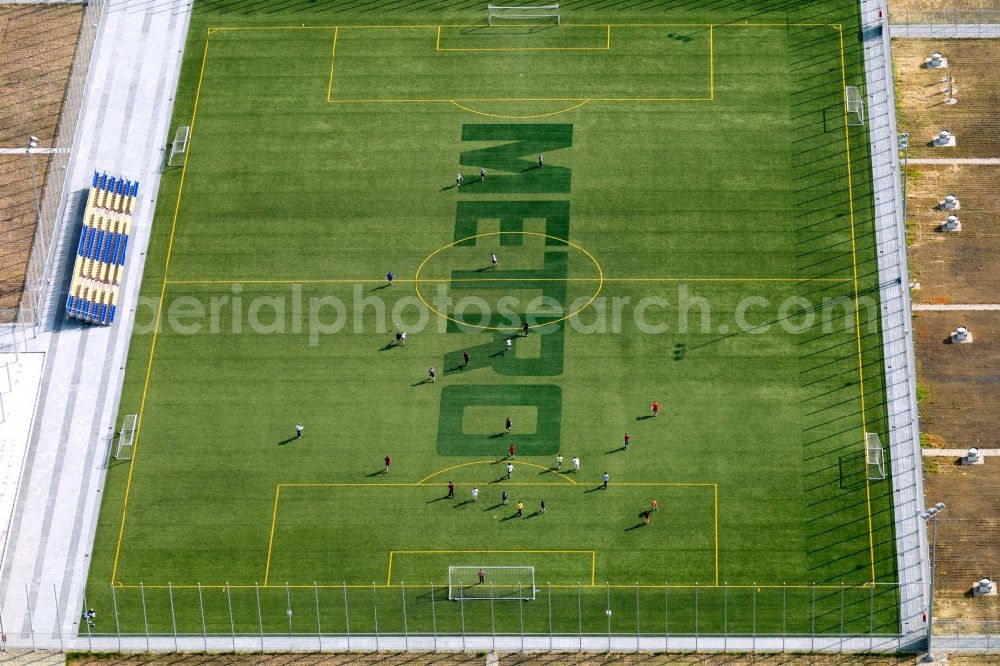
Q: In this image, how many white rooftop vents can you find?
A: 7